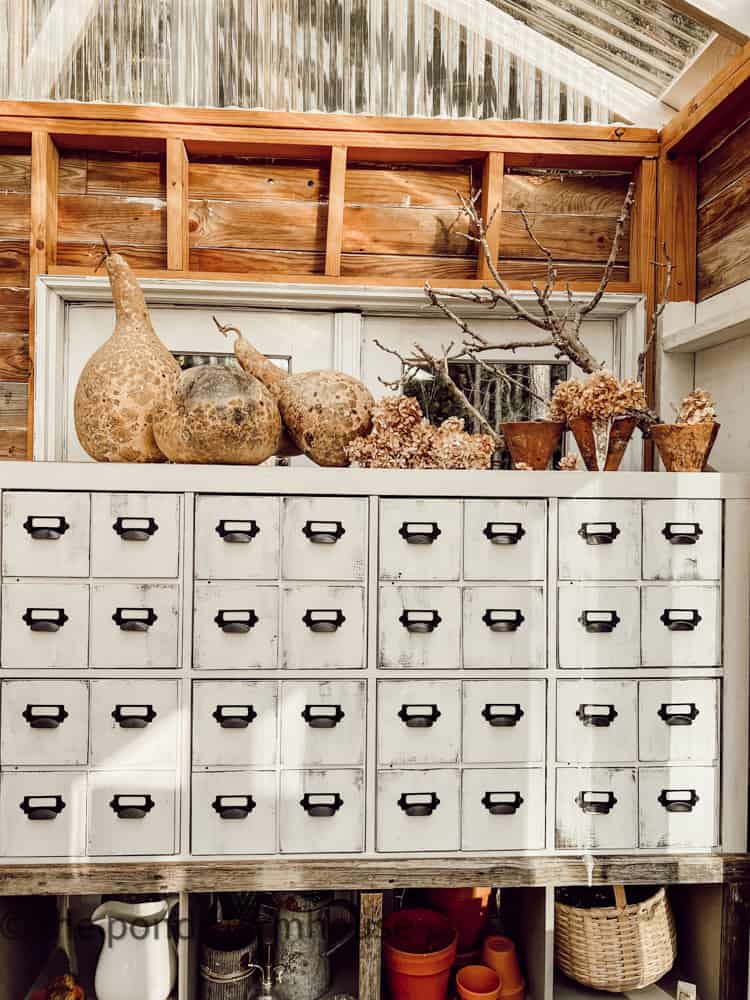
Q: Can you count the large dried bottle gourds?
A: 3